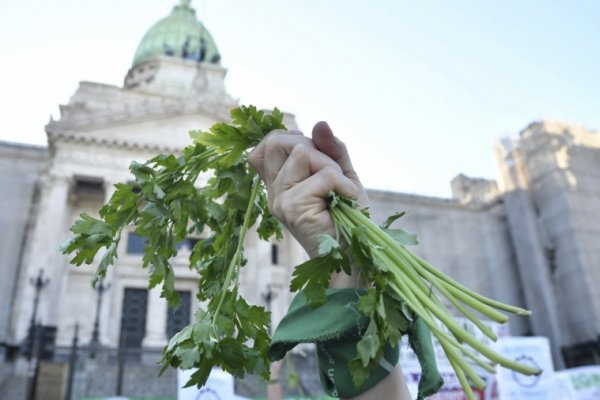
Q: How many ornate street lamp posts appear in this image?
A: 3